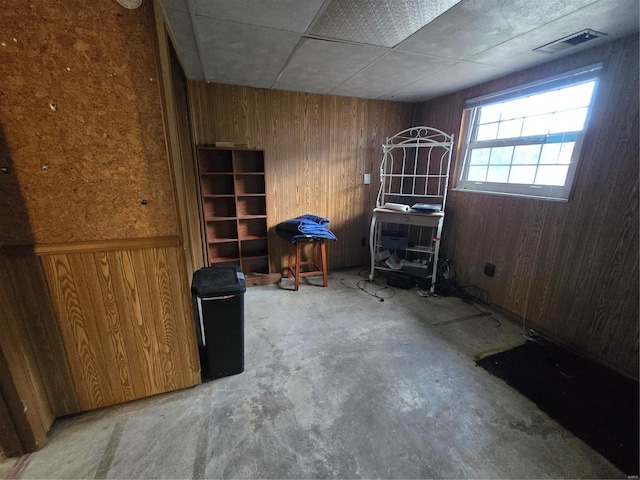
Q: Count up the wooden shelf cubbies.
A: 12